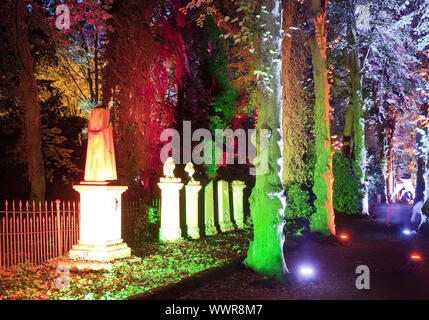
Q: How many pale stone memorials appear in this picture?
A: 6